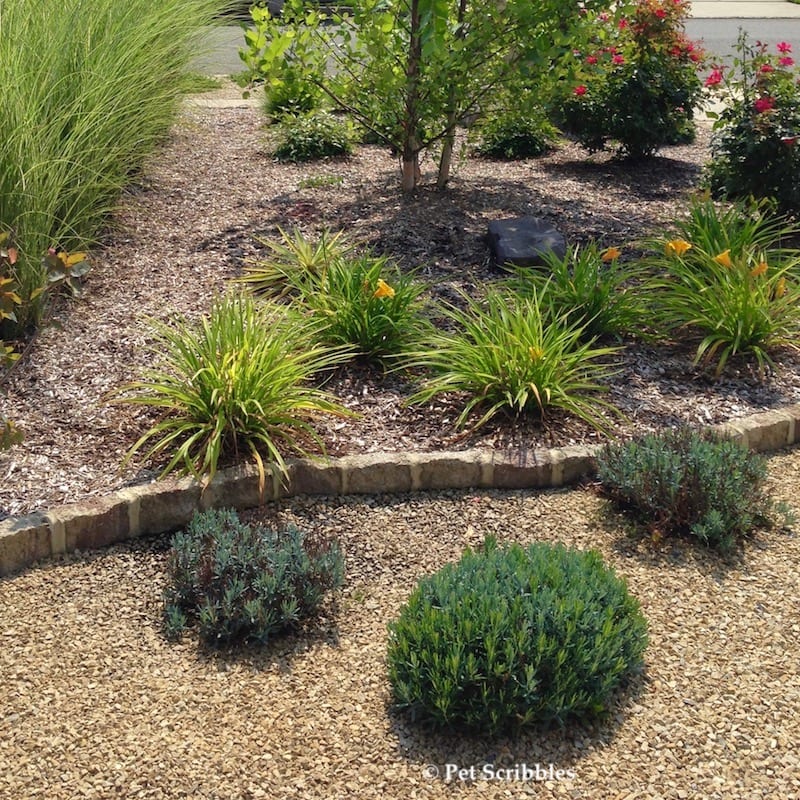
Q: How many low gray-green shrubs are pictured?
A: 3